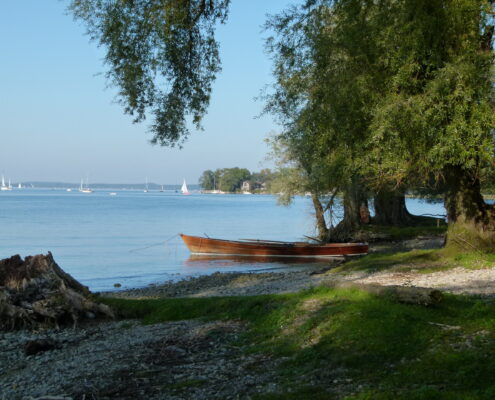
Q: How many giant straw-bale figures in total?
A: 0